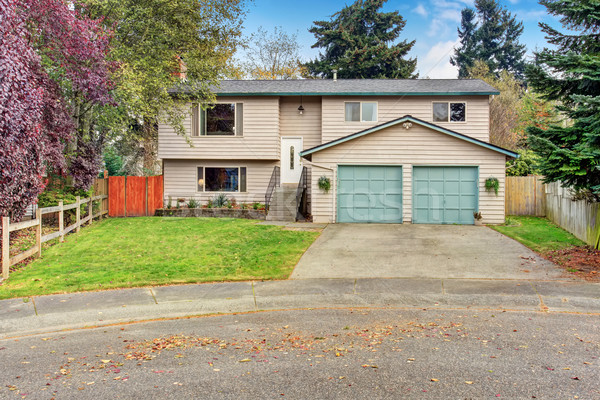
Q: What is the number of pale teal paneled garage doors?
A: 2